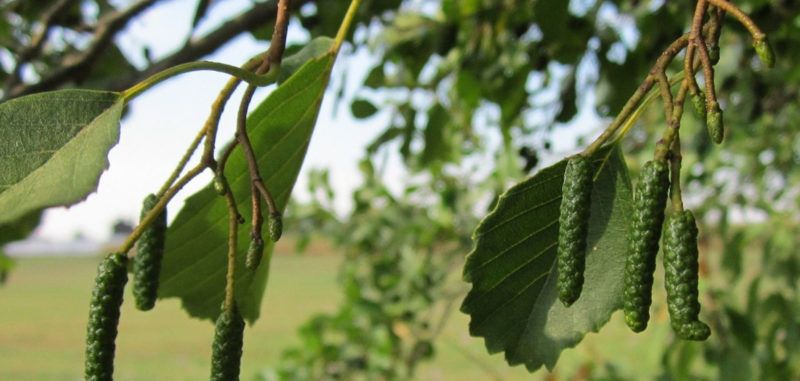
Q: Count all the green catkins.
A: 6